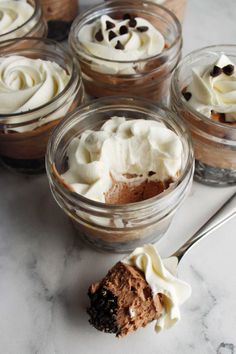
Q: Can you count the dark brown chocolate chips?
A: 11